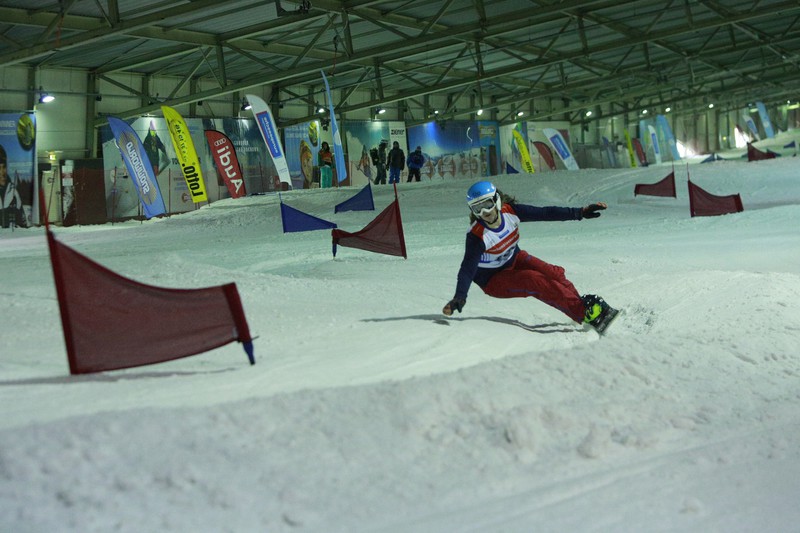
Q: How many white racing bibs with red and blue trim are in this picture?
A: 1